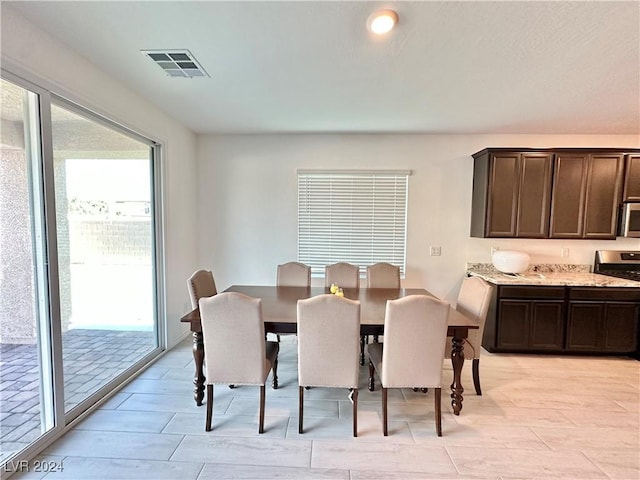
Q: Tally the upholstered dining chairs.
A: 8